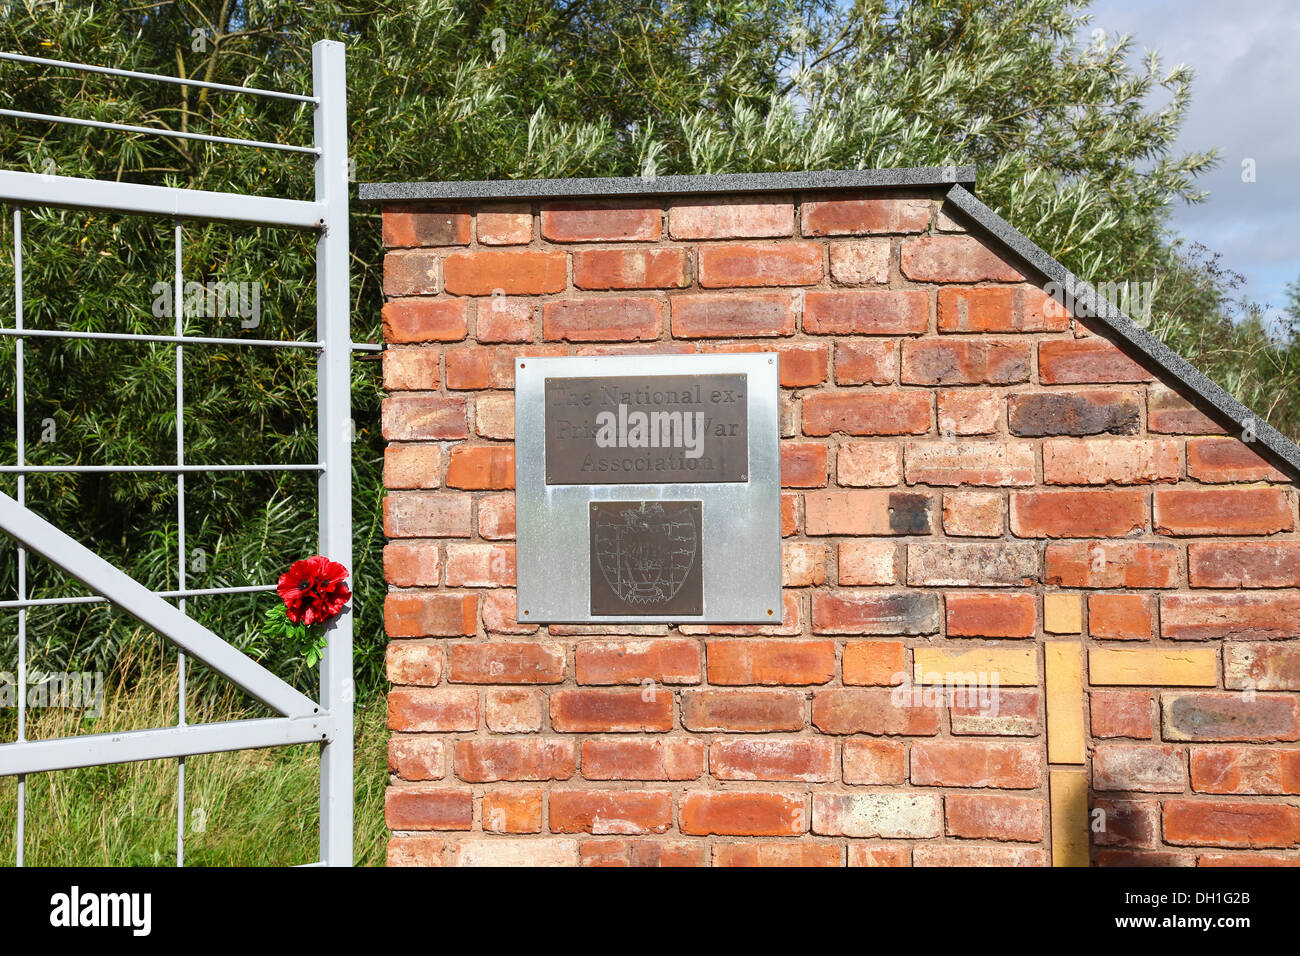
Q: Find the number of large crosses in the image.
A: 1